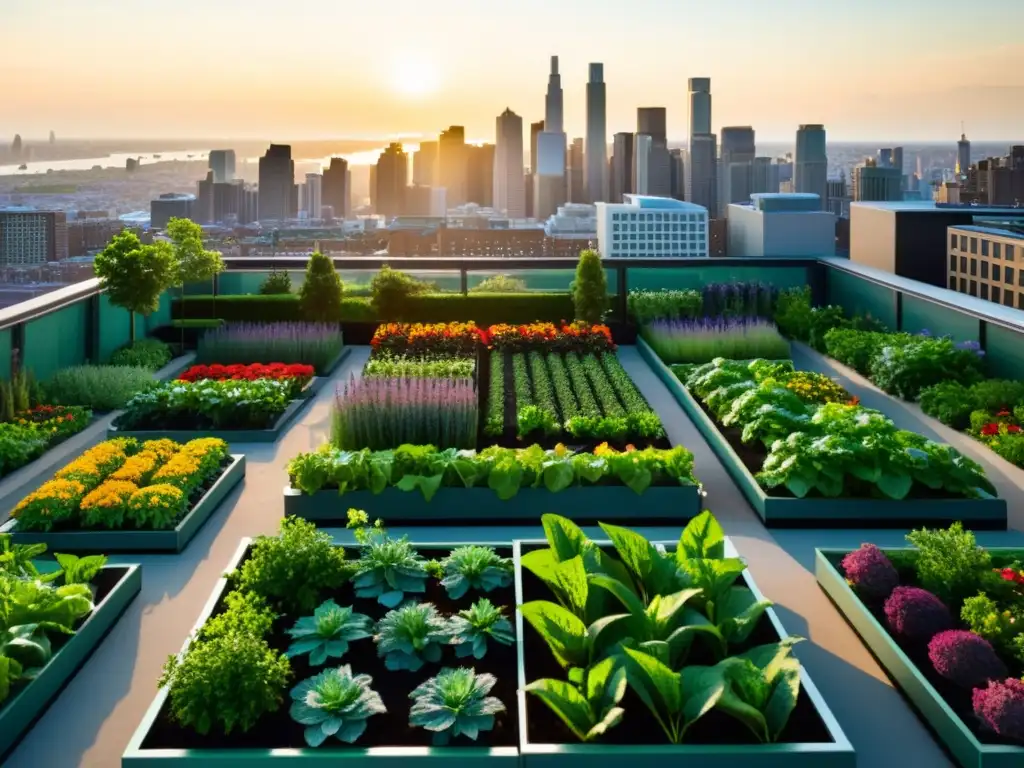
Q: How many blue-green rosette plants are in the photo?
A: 7